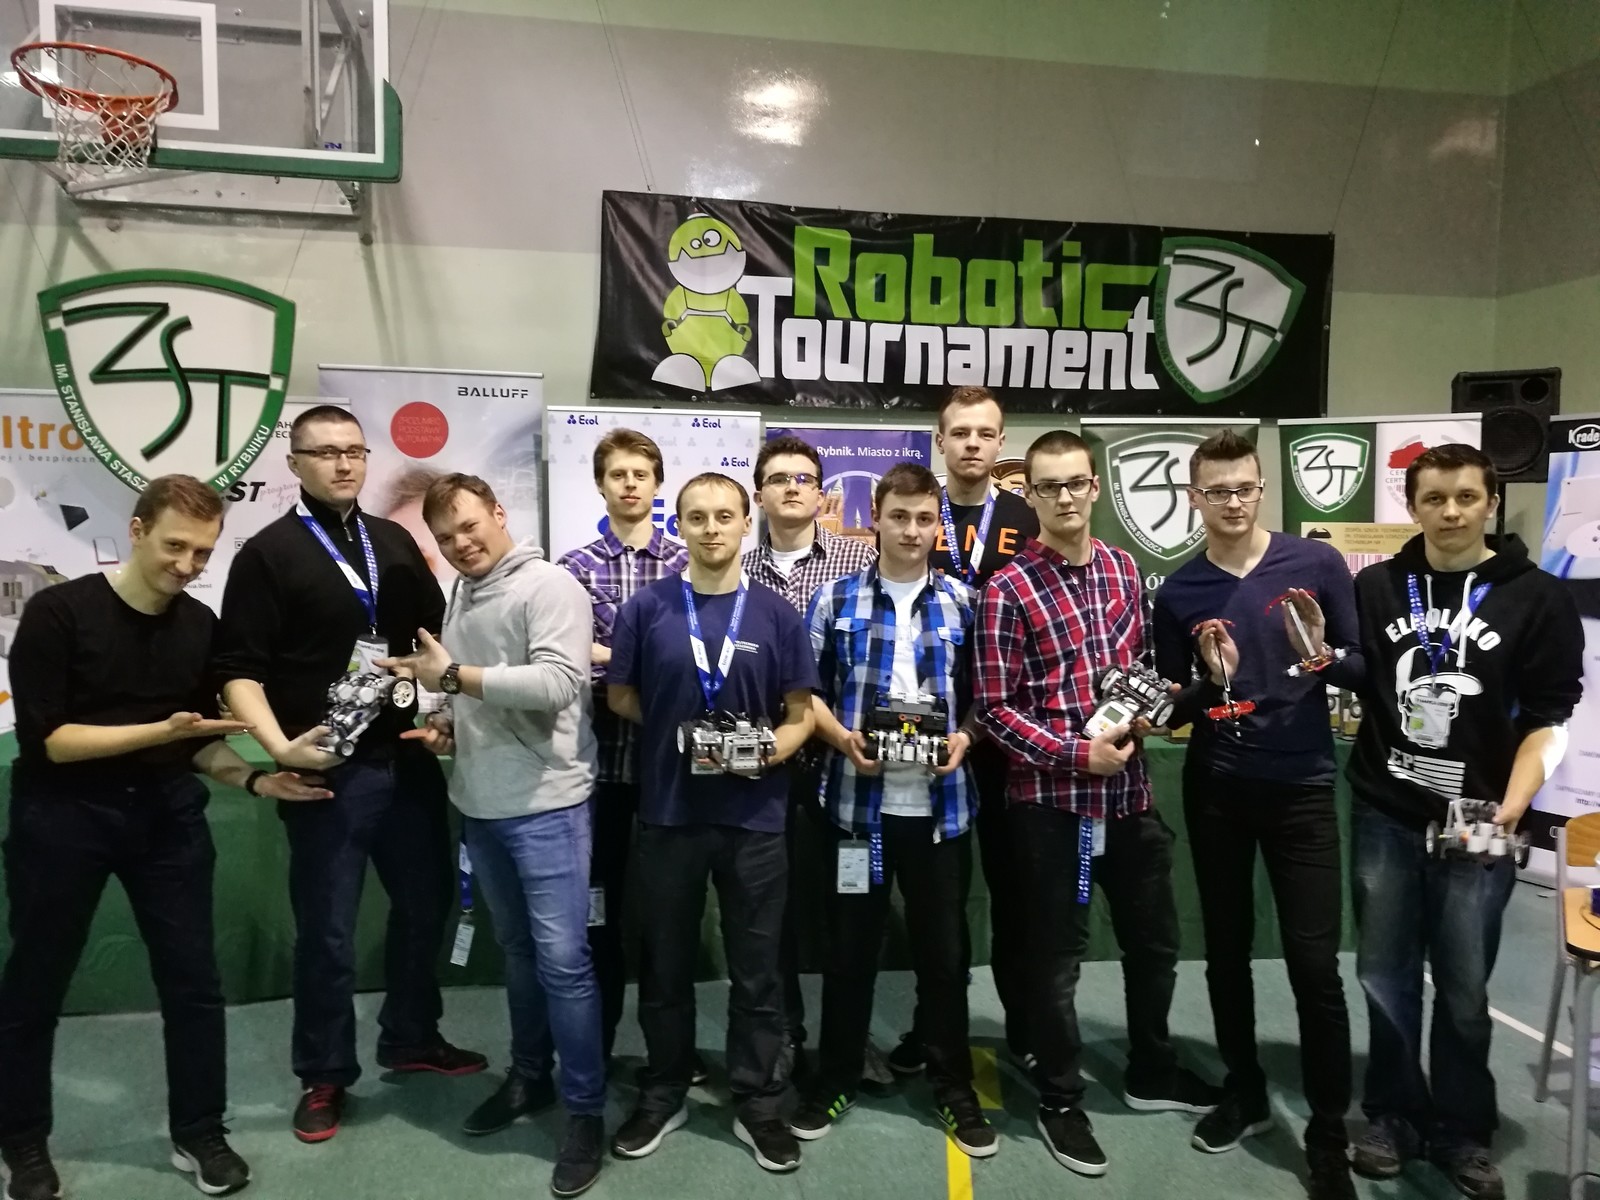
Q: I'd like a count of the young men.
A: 11